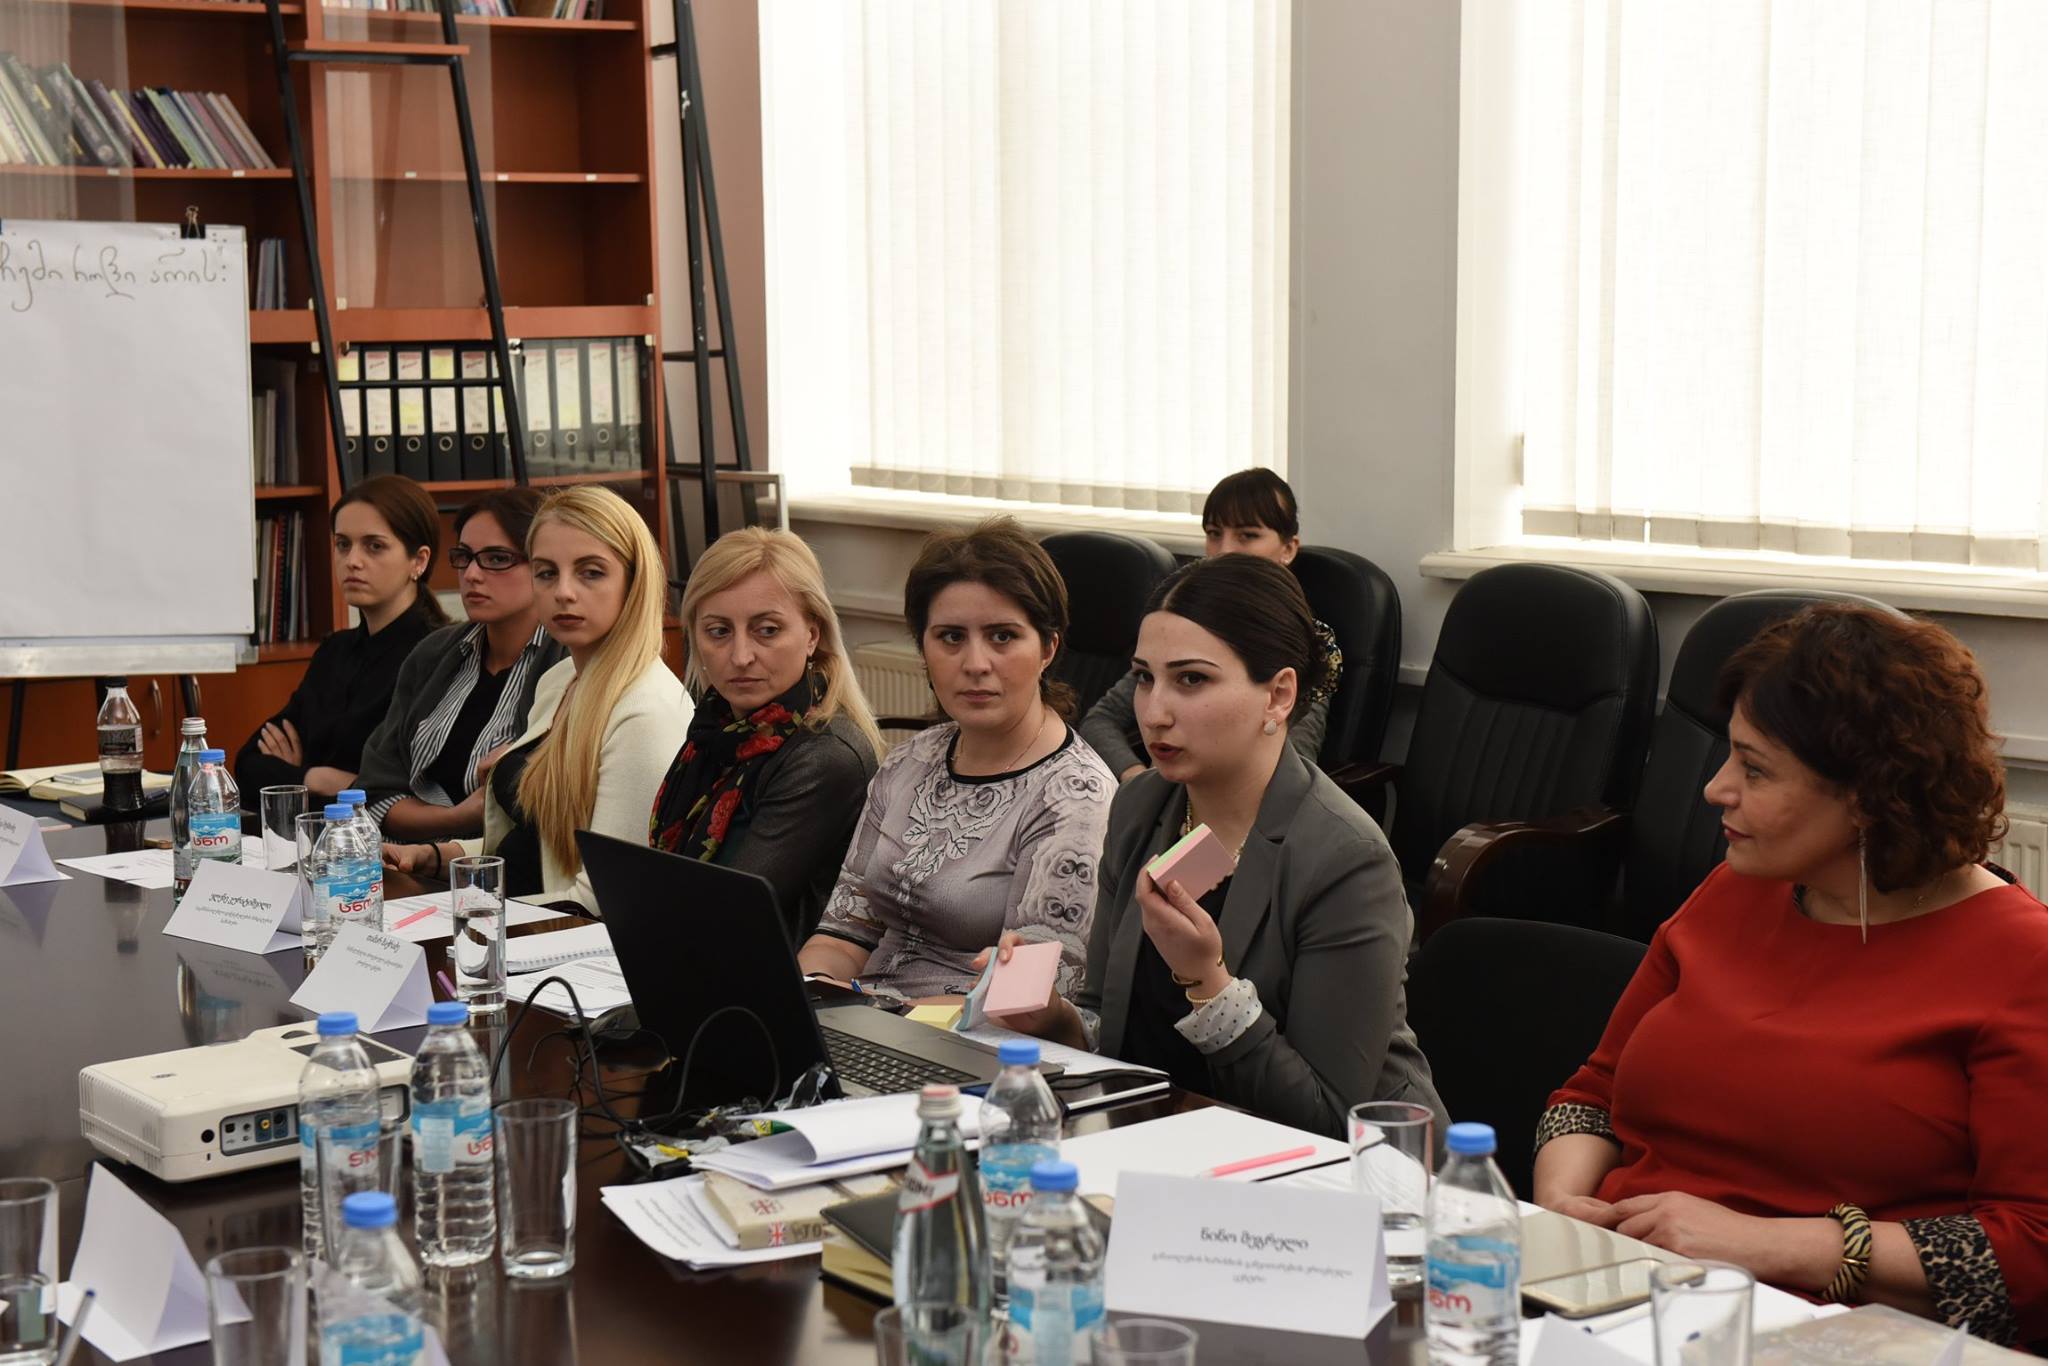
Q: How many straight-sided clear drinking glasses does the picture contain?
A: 11